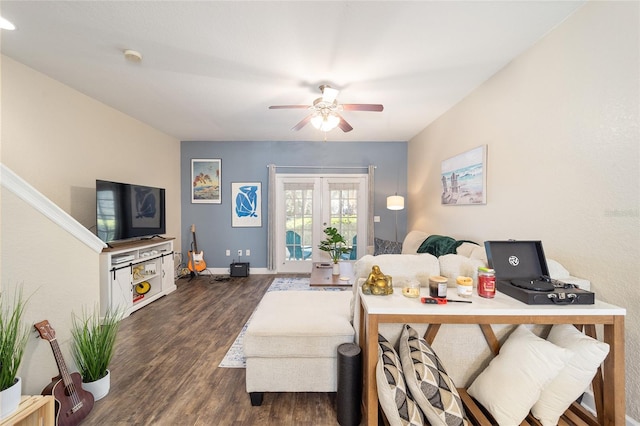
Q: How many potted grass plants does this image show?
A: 2